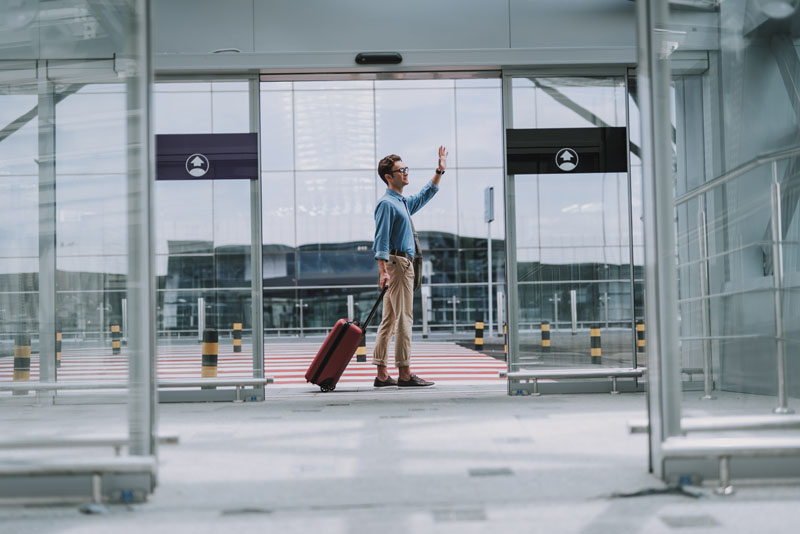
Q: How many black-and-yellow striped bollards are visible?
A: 11